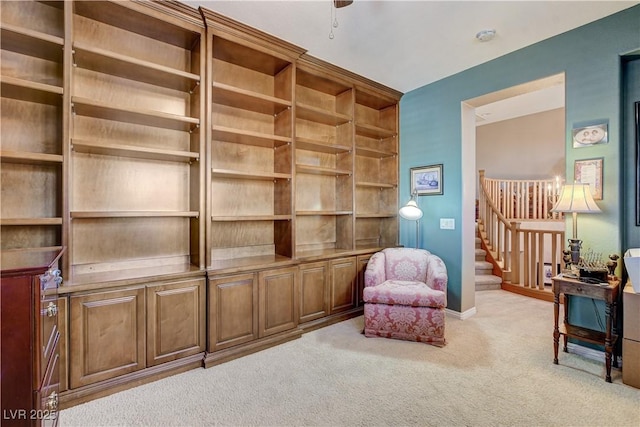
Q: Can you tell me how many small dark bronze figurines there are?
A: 2